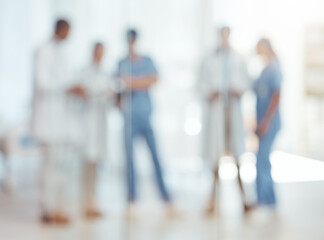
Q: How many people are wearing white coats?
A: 3